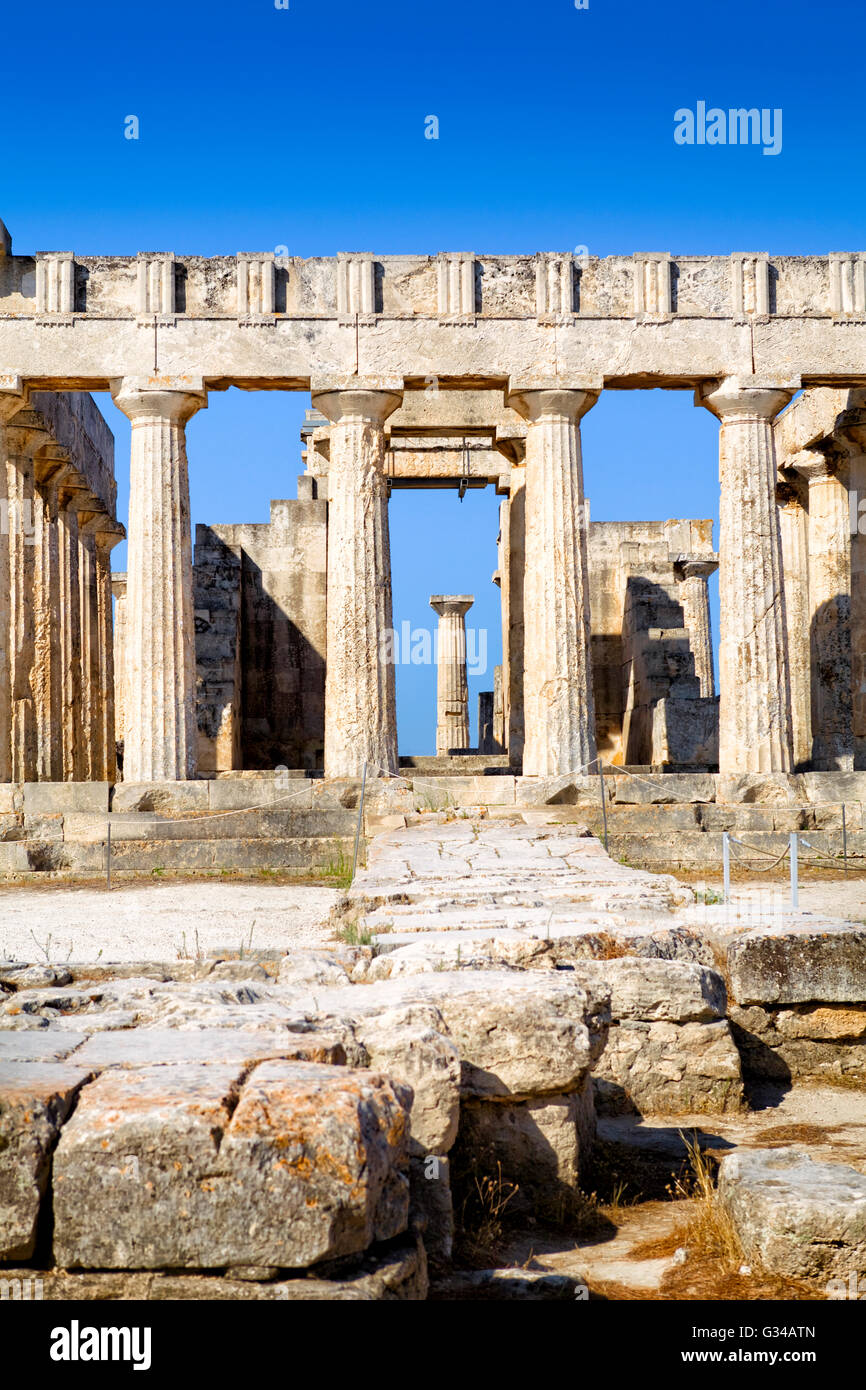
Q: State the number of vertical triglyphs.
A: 9